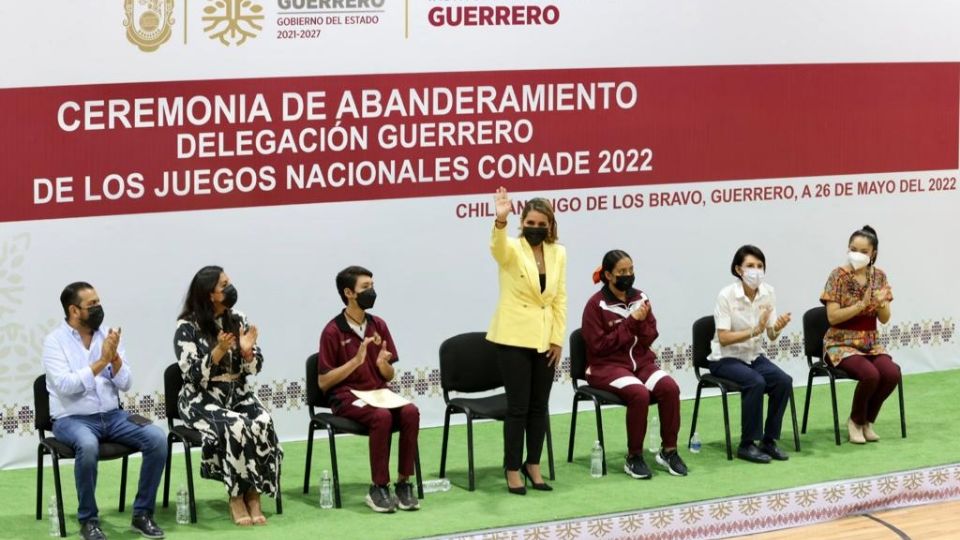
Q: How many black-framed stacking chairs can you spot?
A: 7